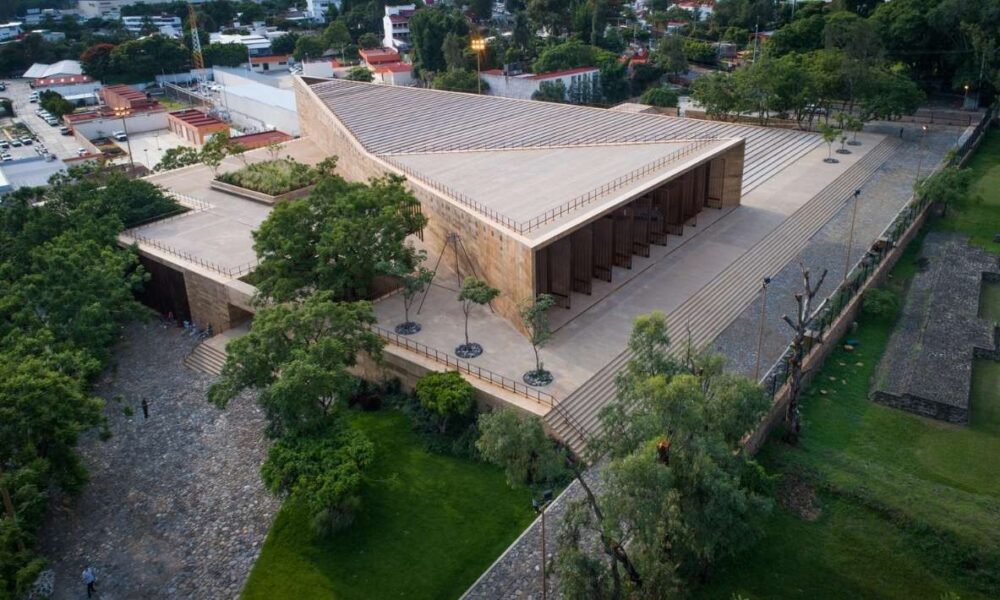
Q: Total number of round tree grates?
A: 6